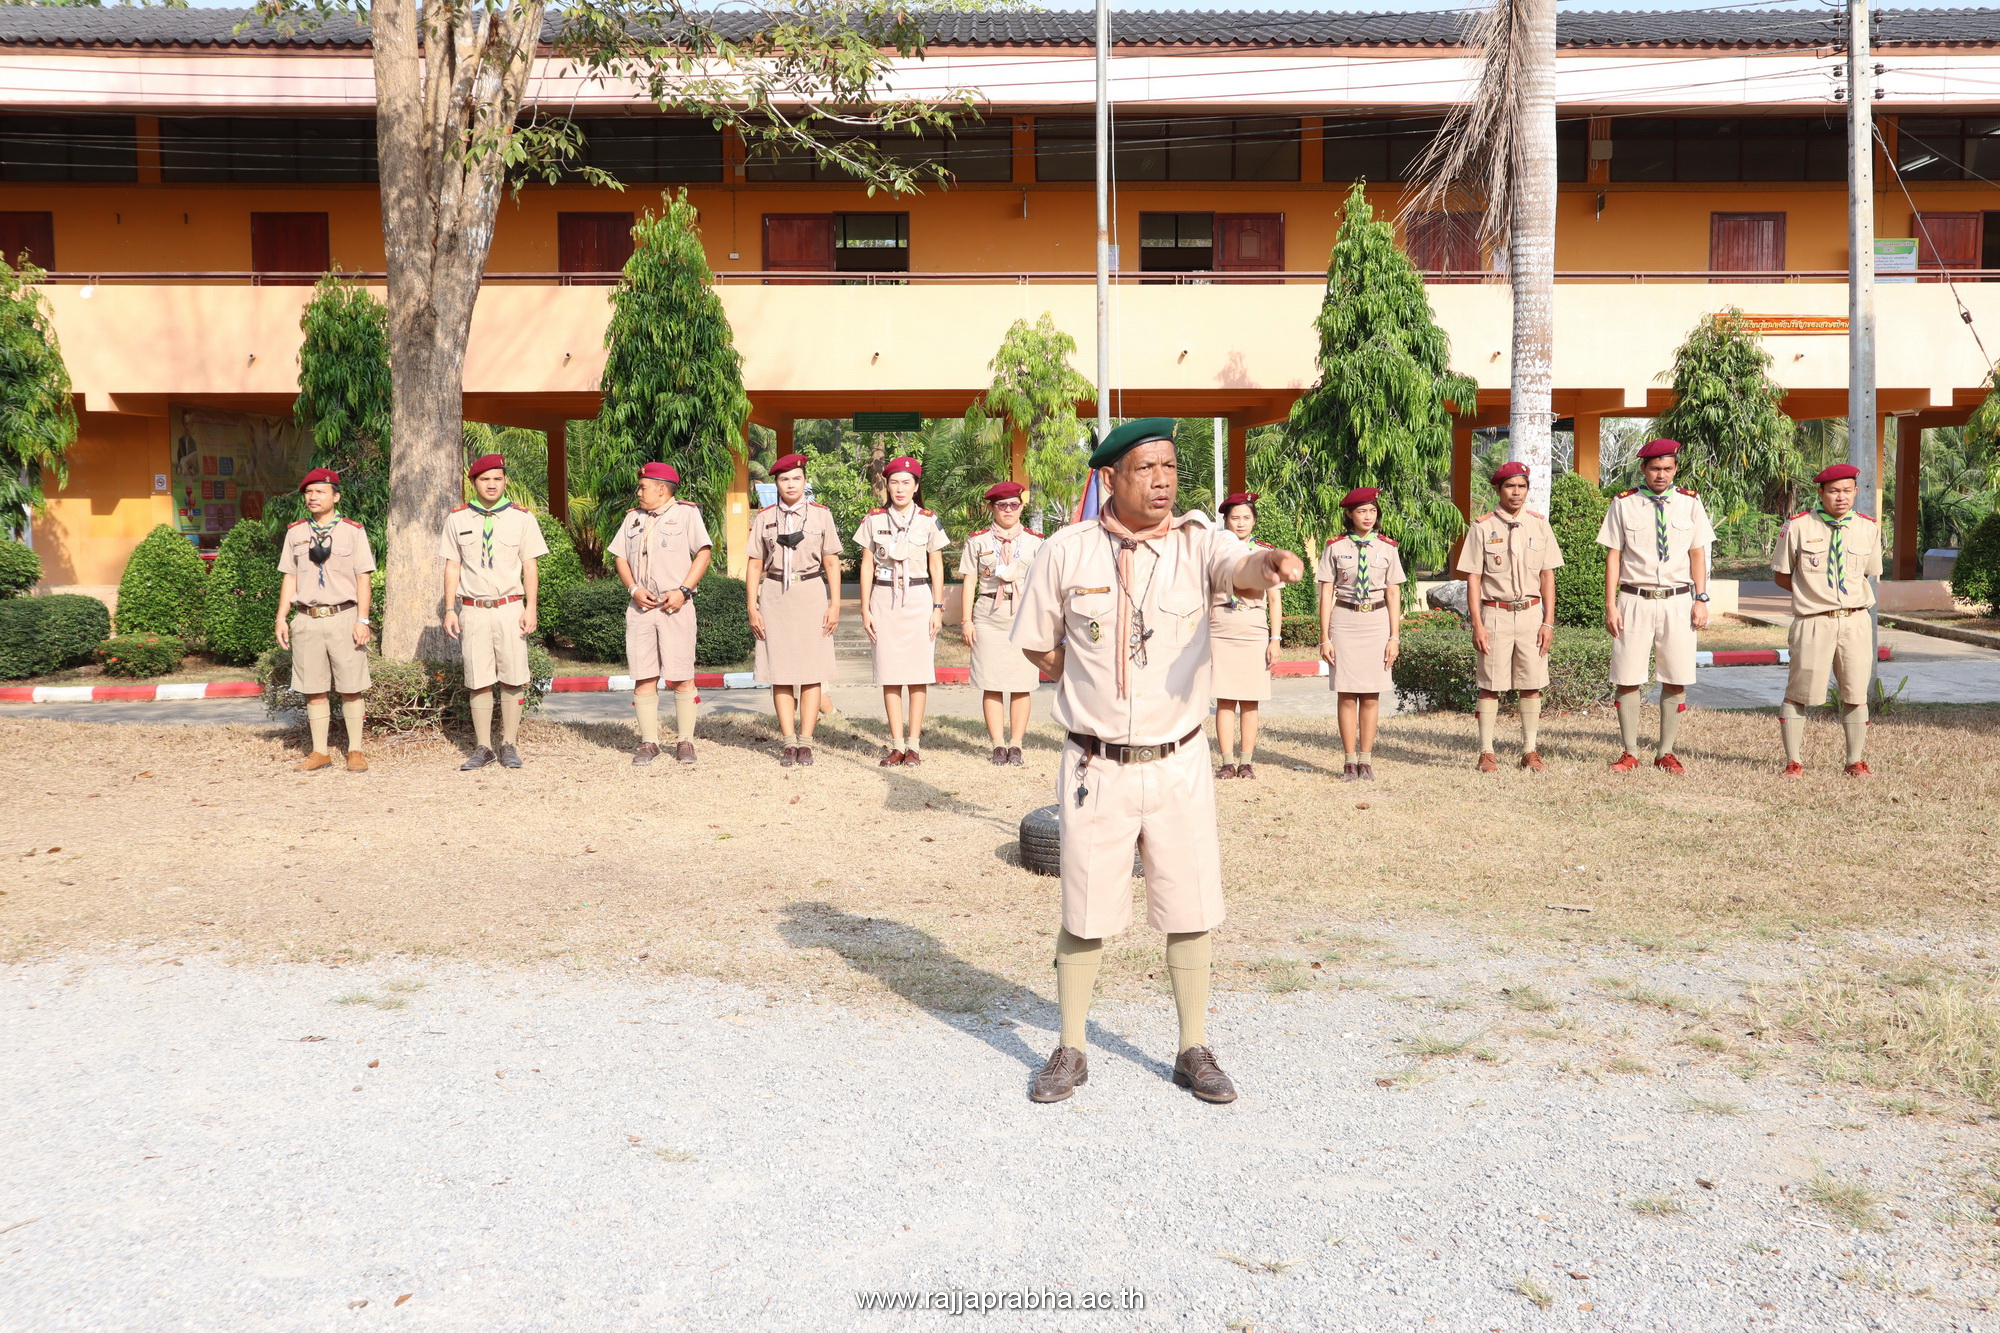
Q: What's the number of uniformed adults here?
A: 12